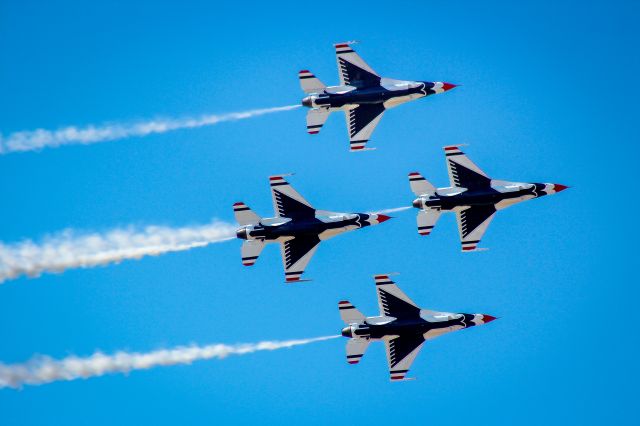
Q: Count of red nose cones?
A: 4